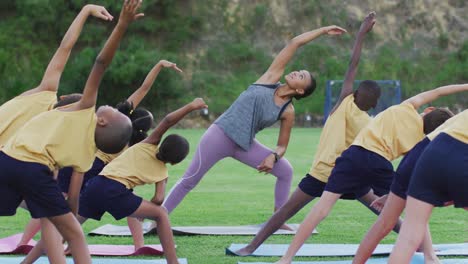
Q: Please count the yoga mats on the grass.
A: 5